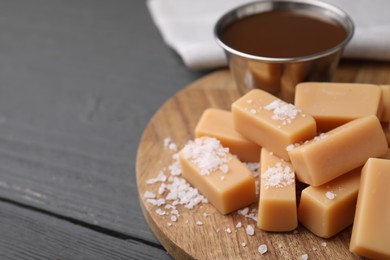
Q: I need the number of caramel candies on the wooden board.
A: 9